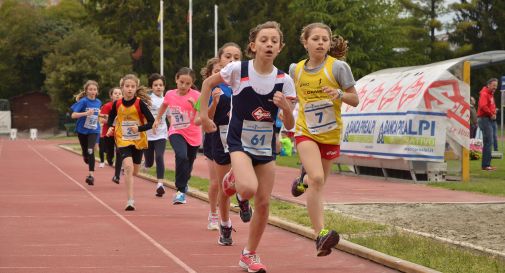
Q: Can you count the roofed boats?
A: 0